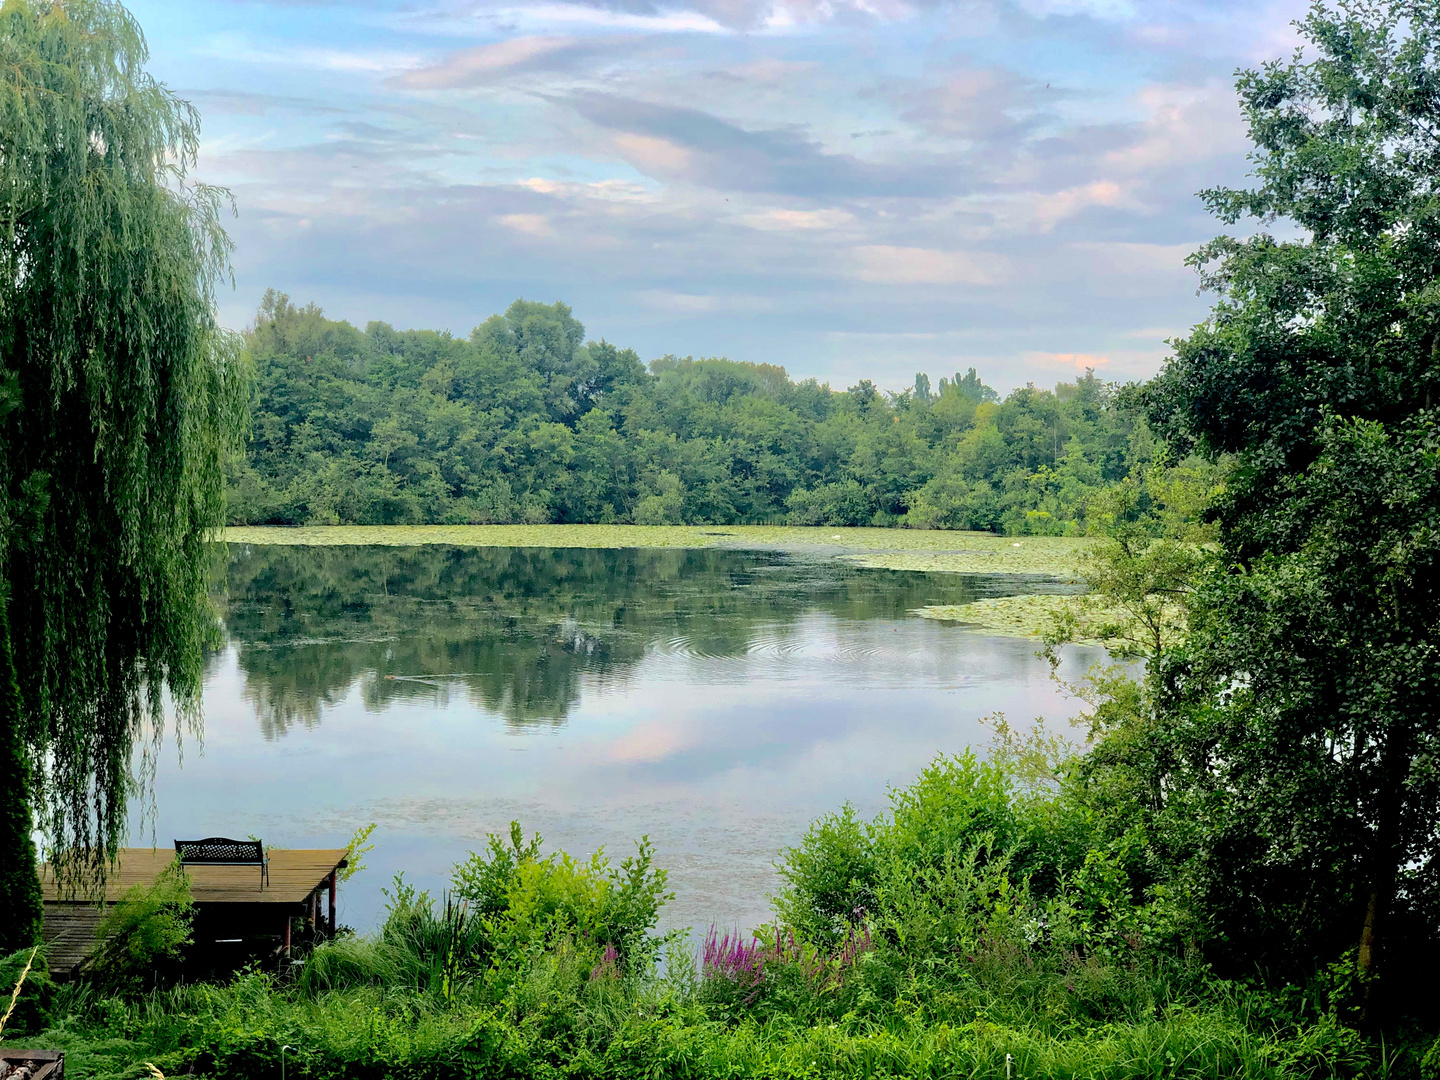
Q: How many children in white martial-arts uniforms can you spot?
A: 0